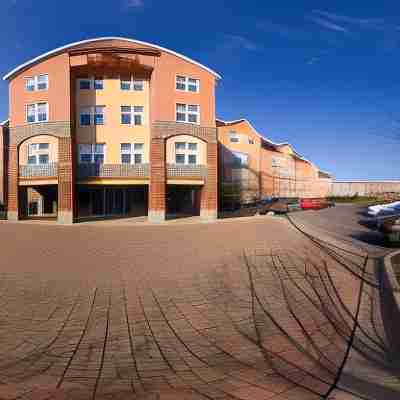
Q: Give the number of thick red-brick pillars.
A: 4